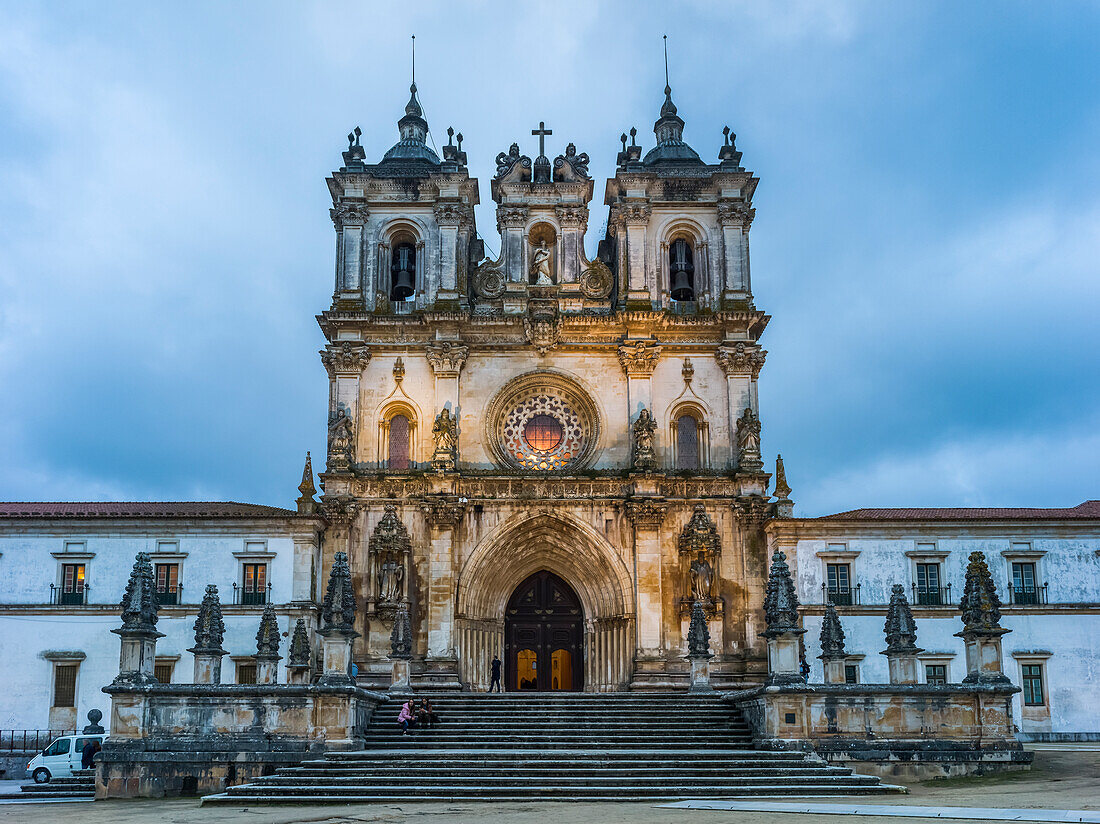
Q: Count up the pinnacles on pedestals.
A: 11